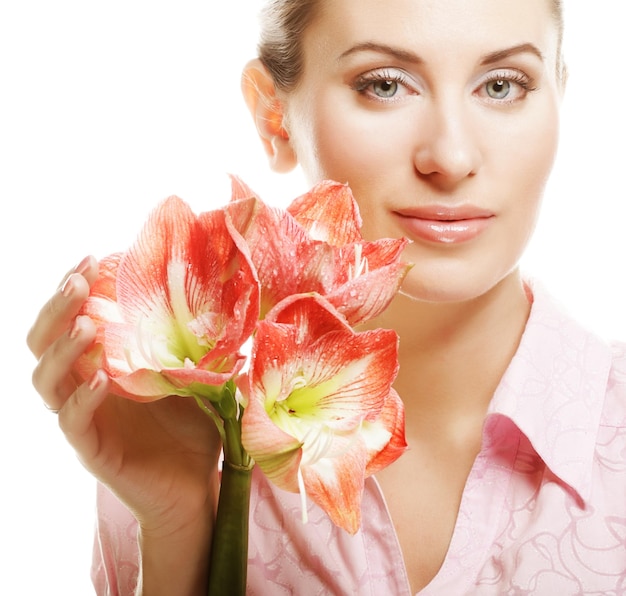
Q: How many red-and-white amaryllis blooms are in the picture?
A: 3